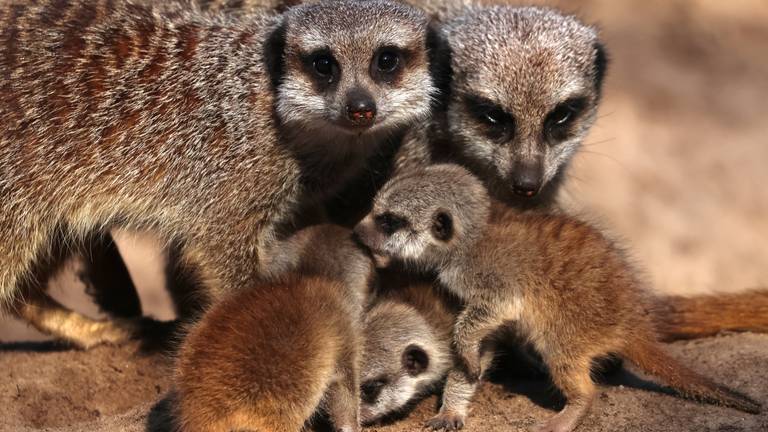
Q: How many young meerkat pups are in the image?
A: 3